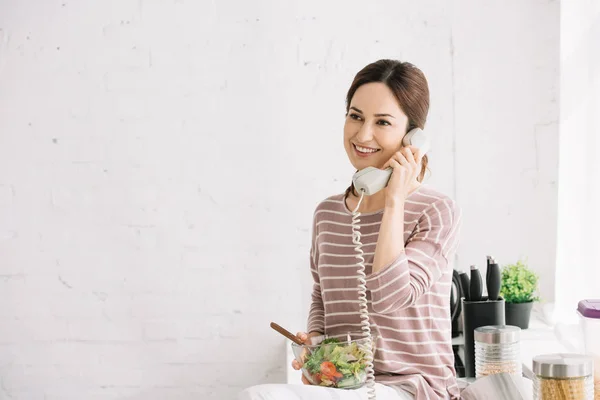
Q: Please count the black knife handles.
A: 4